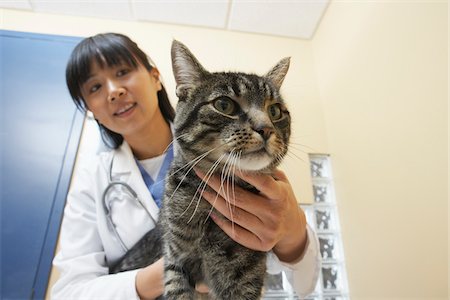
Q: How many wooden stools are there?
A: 0